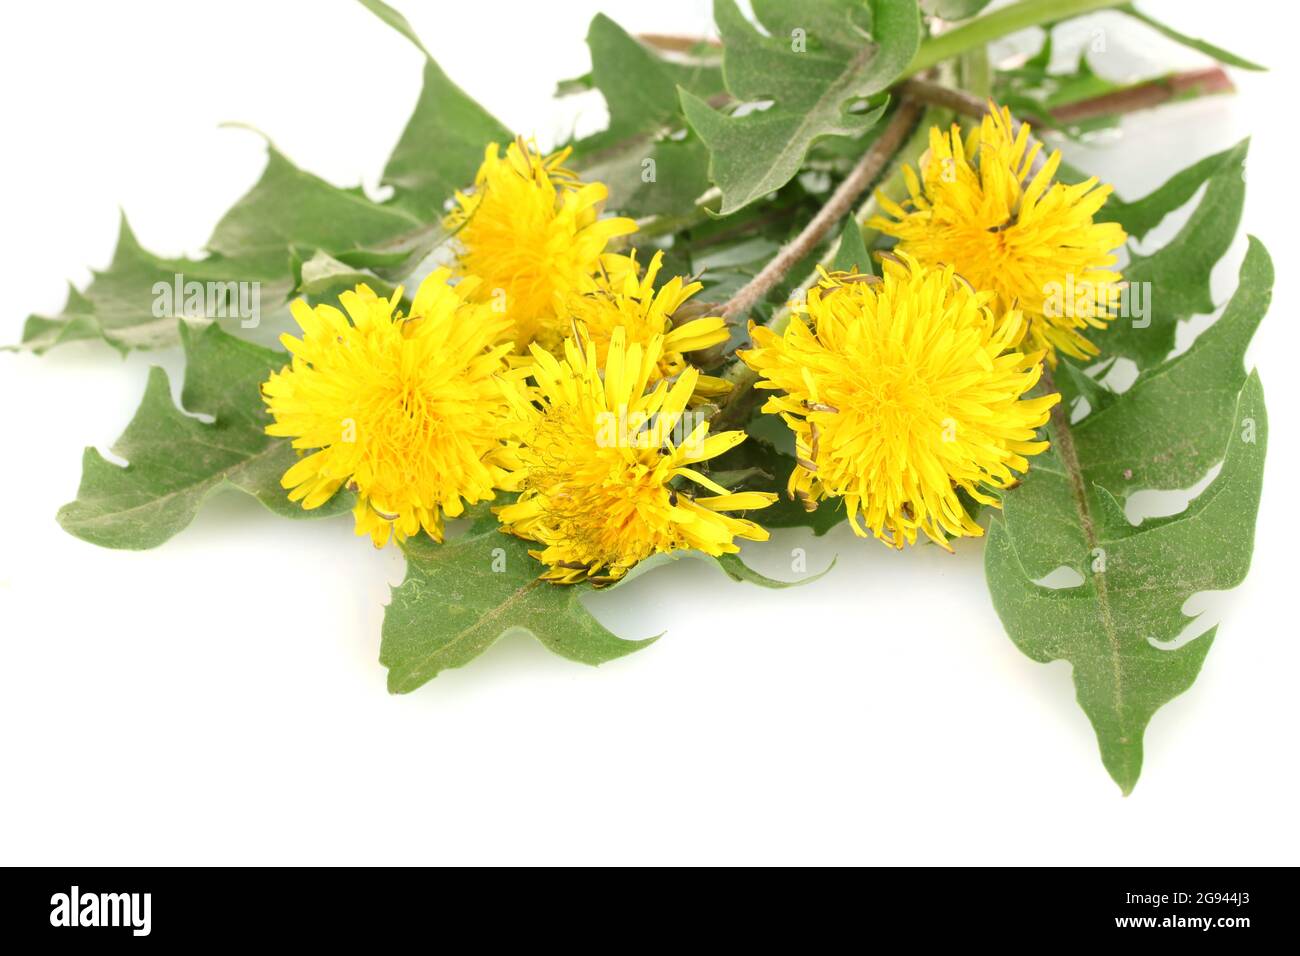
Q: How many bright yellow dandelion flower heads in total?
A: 6